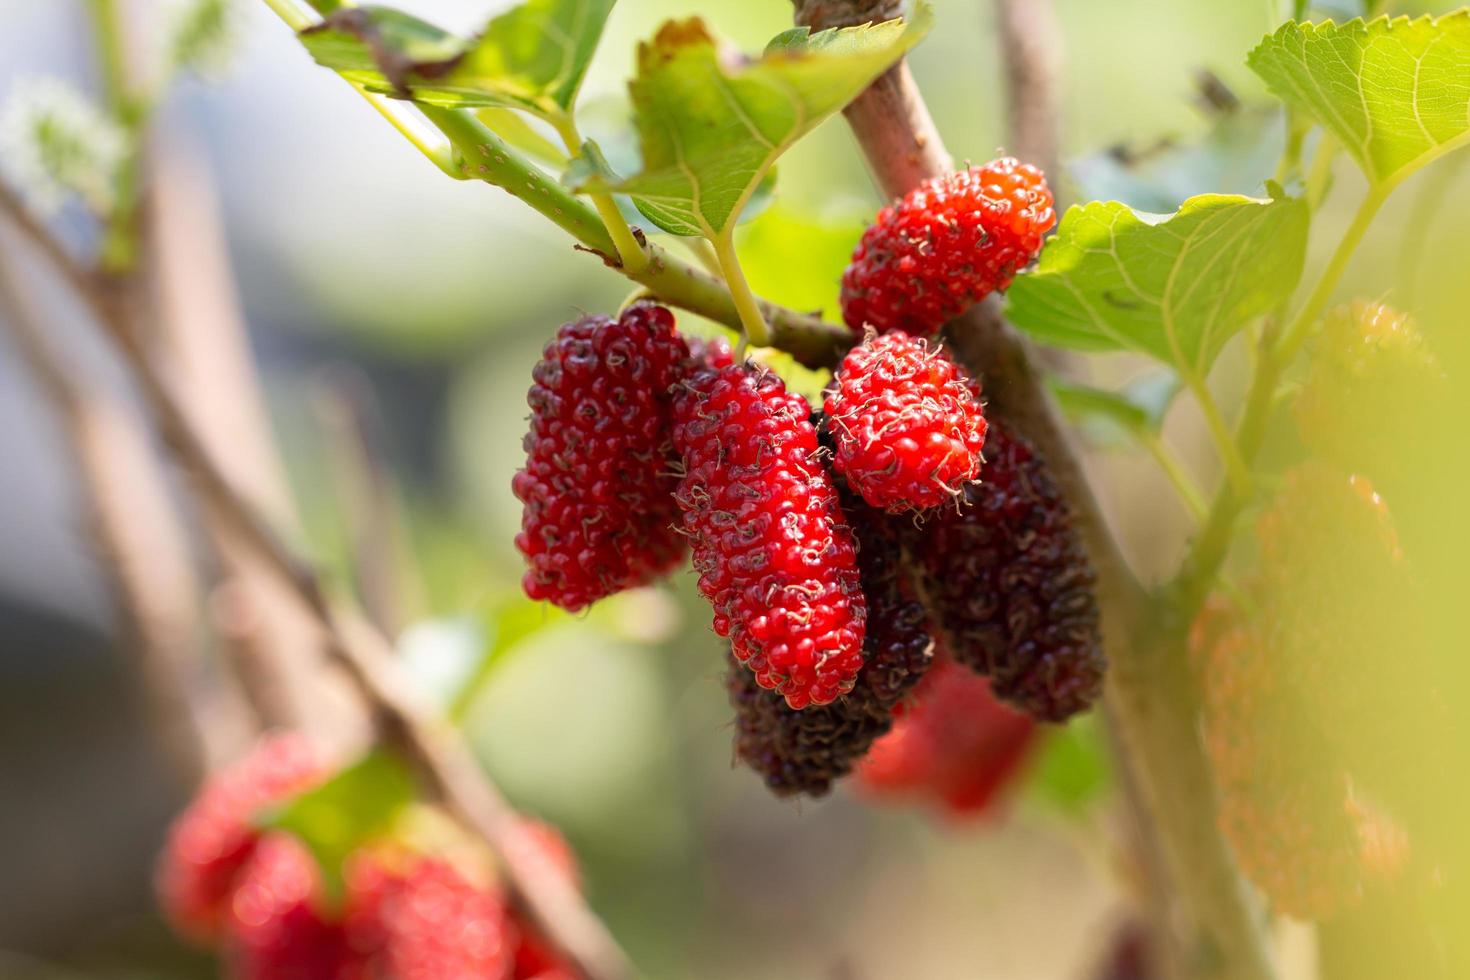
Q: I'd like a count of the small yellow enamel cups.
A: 0